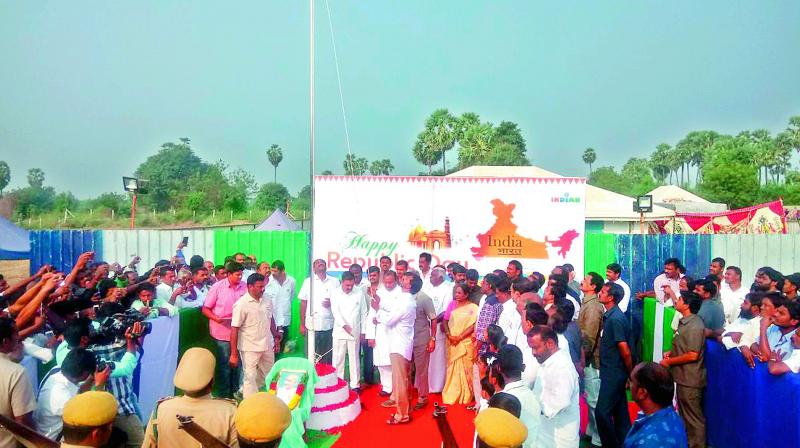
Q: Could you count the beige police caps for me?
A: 1